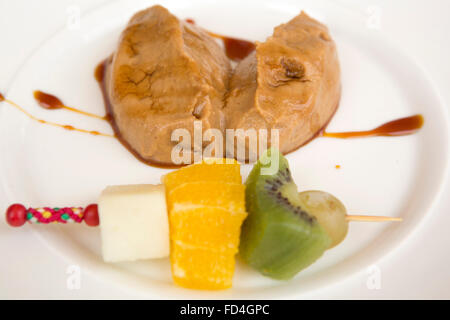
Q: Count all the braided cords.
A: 1